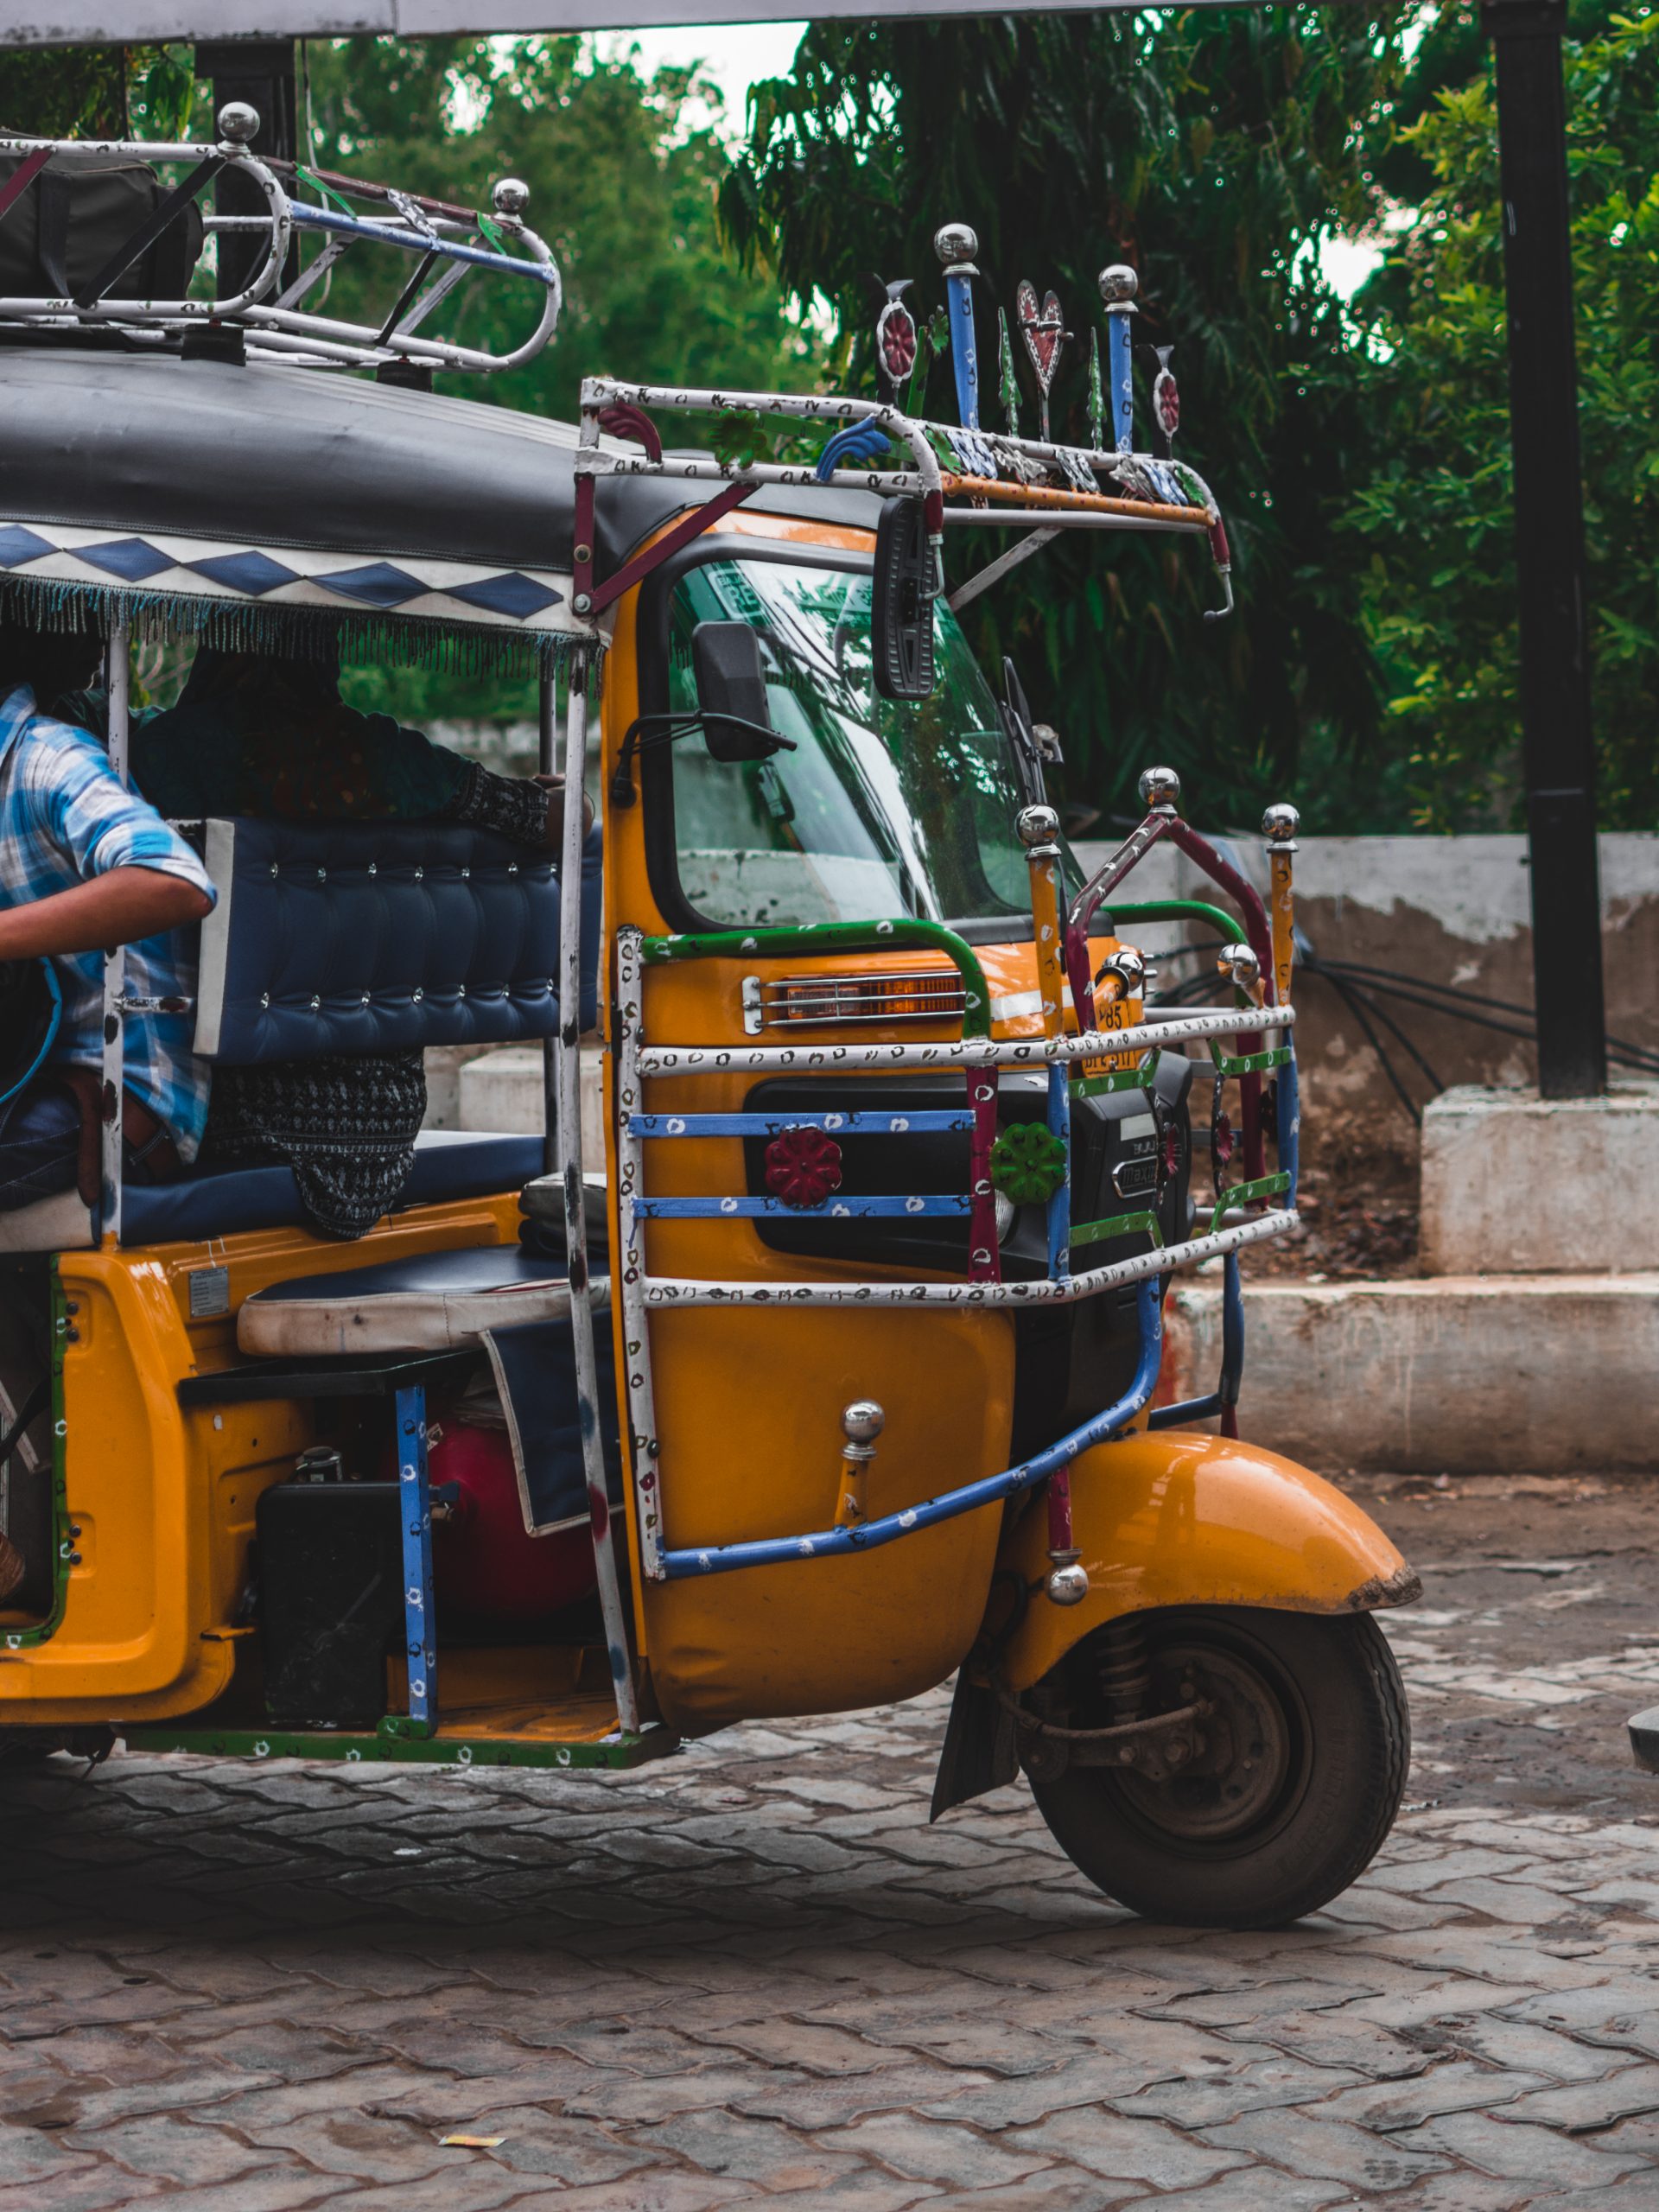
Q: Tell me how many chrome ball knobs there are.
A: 11